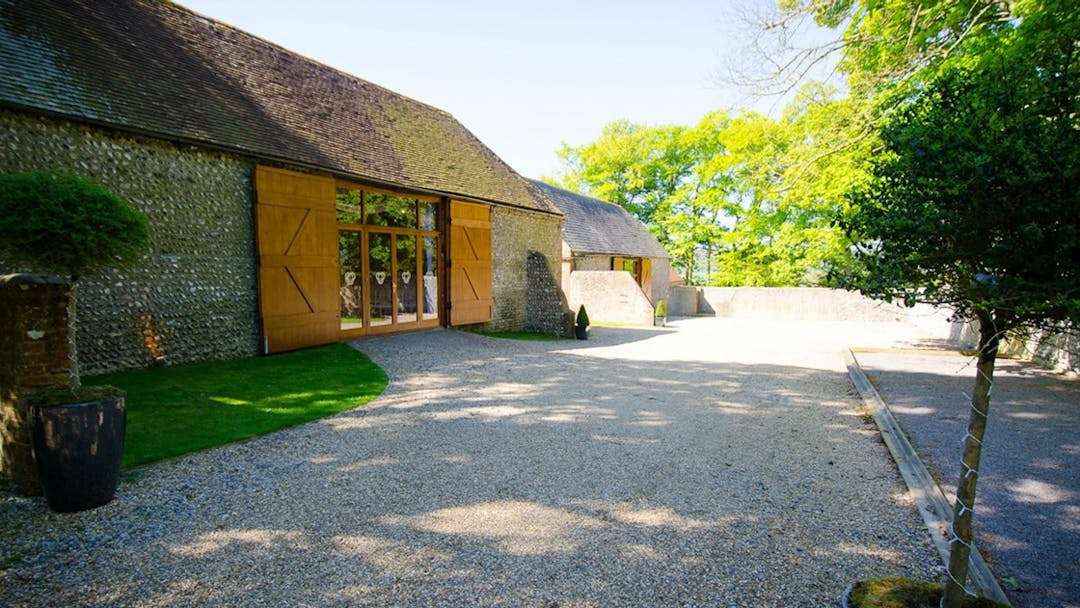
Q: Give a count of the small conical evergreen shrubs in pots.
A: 2